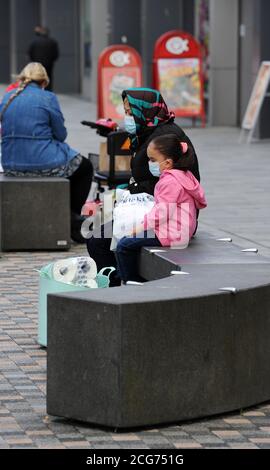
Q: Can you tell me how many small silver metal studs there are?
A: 6